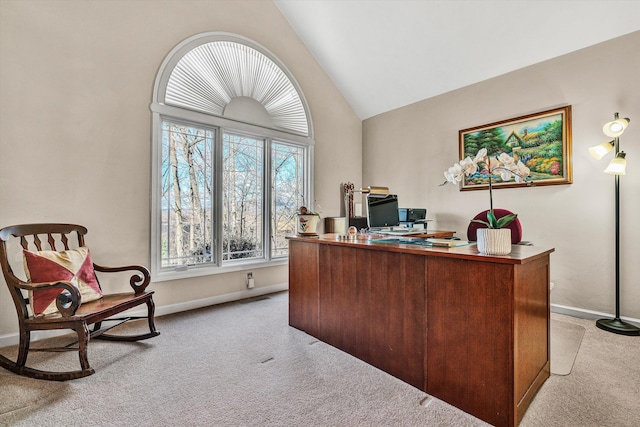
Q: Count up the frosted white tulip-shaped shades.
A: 3